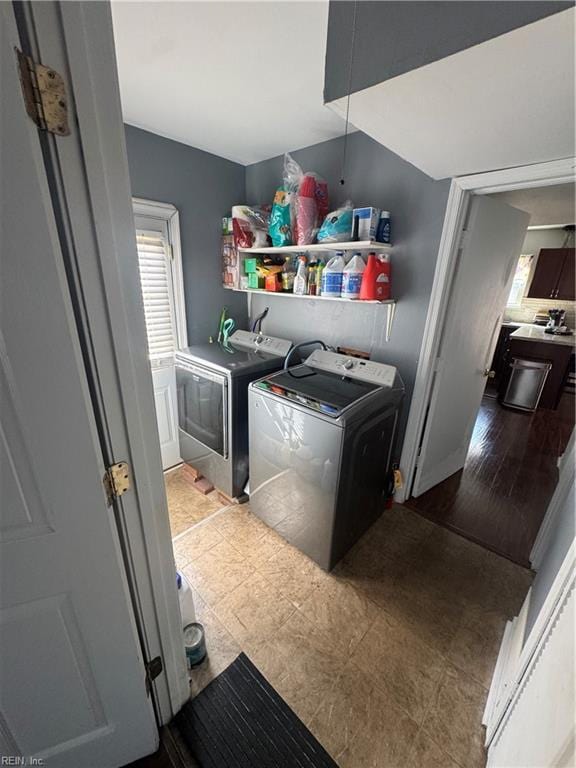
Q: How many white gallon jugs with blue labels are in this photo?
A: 2